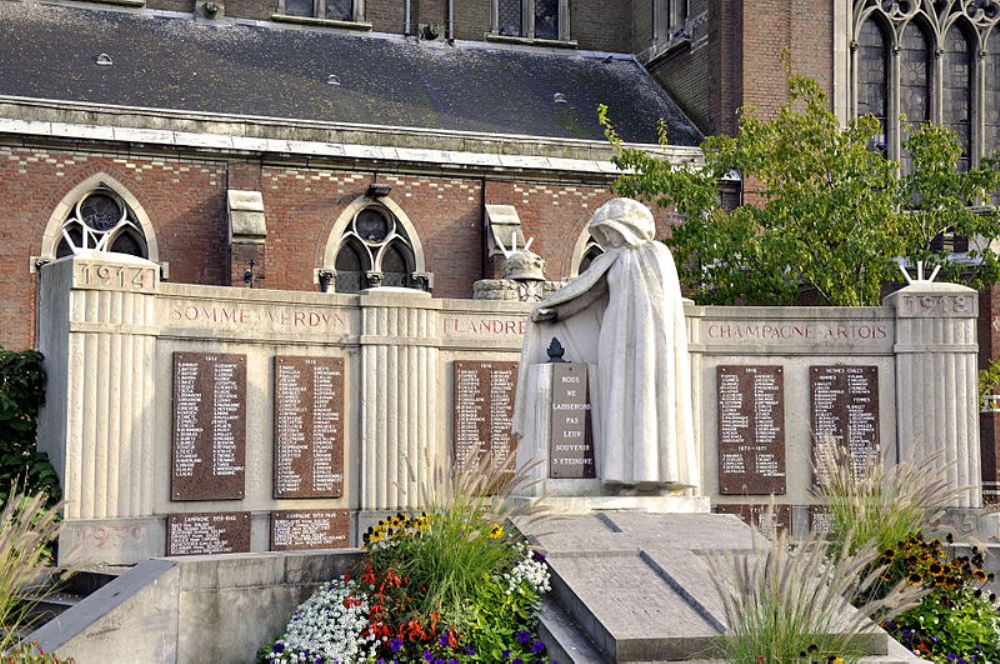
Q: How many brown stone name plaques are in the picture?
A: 9